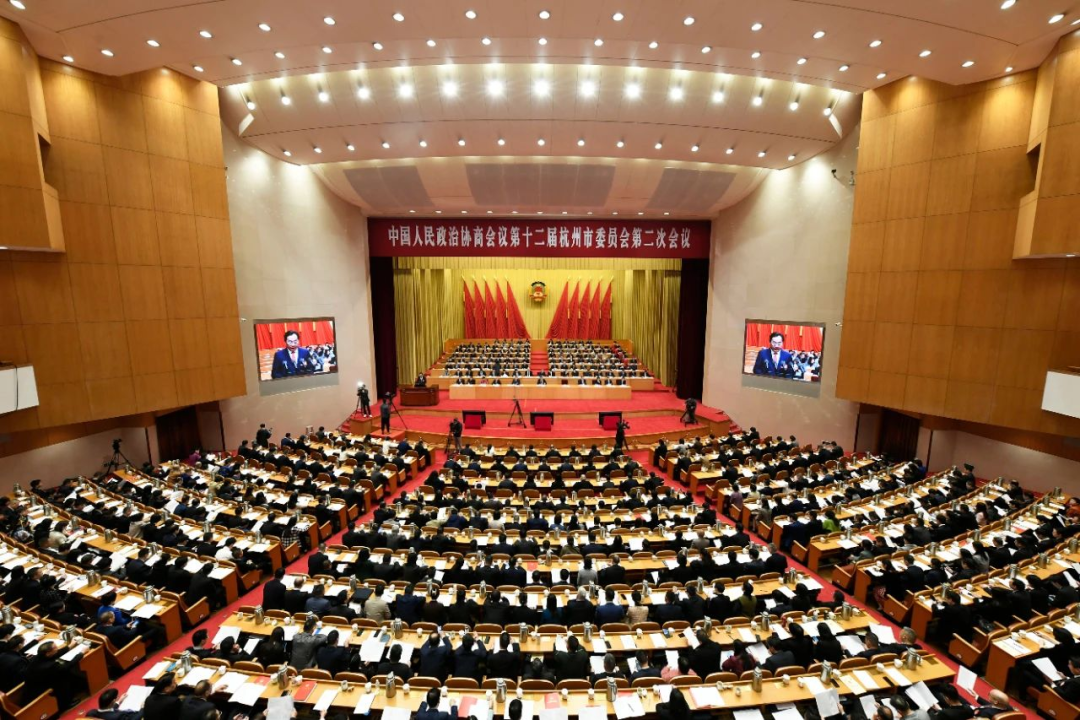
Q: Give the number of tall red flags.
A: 10